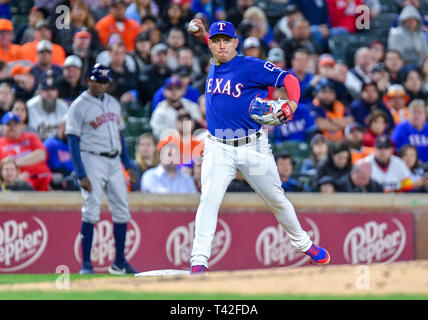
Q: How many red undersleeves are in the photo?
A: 2